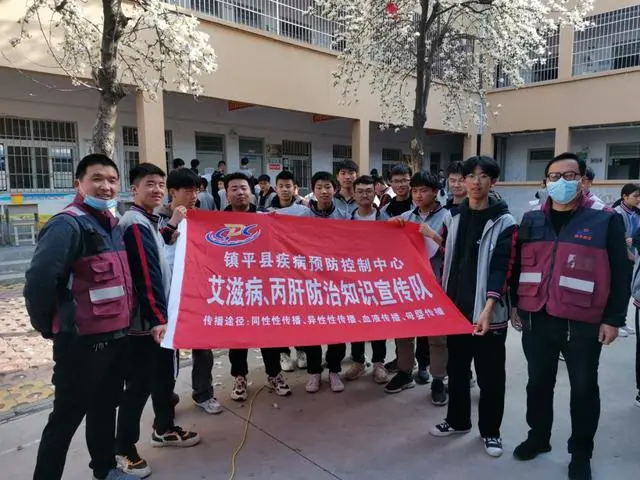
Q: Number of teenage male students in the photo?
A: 11